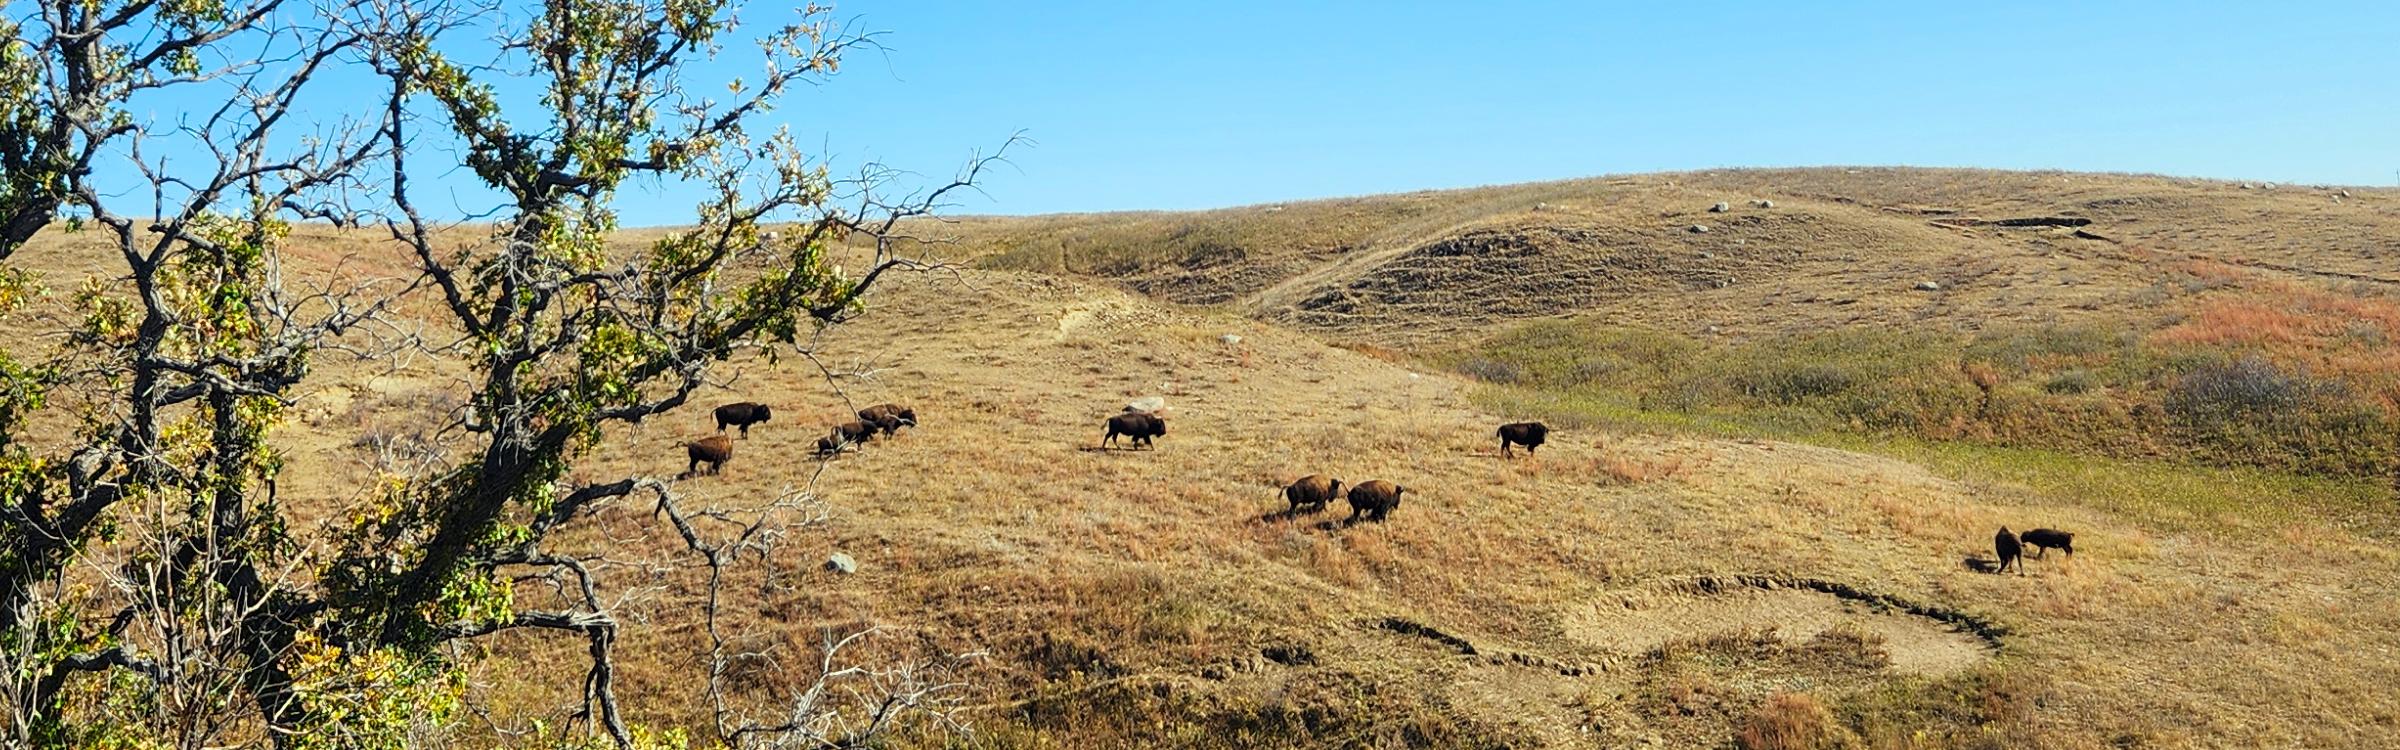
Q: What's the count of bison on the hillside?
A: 11